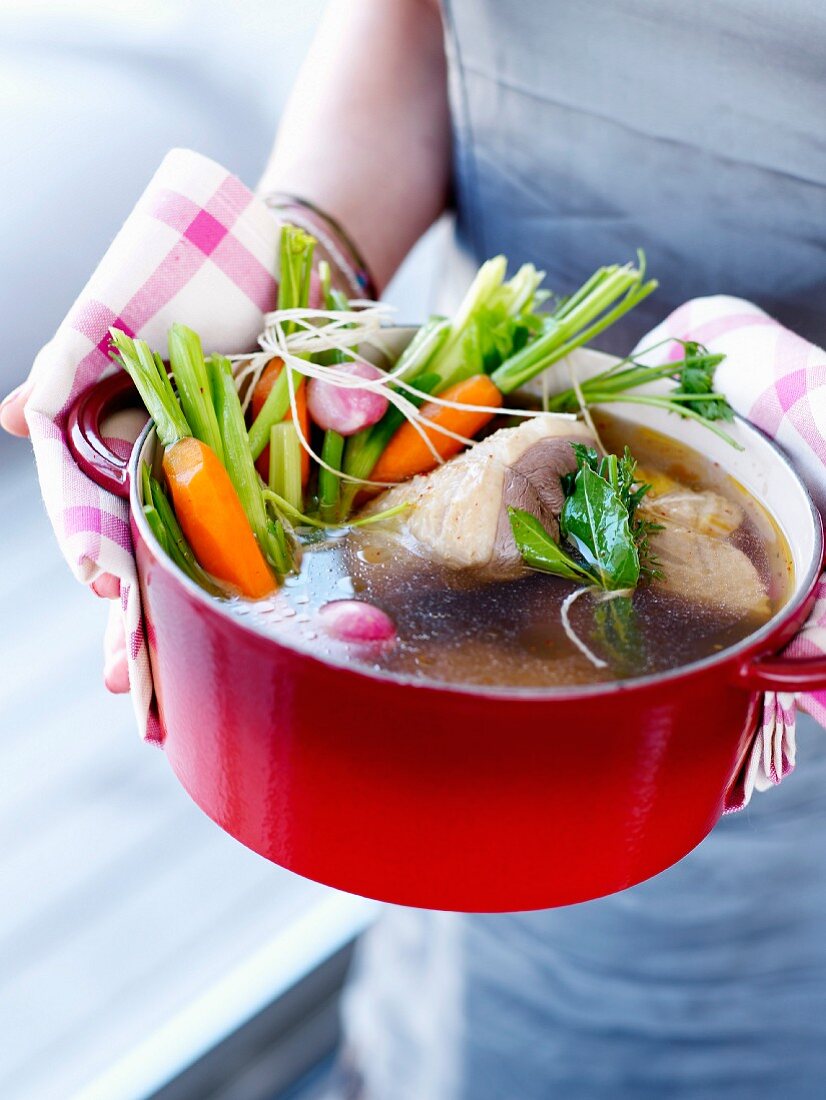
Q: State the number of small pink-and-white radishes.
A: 2